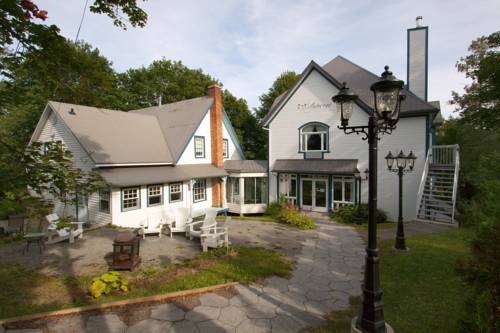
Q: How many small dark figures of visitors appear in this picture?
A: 0